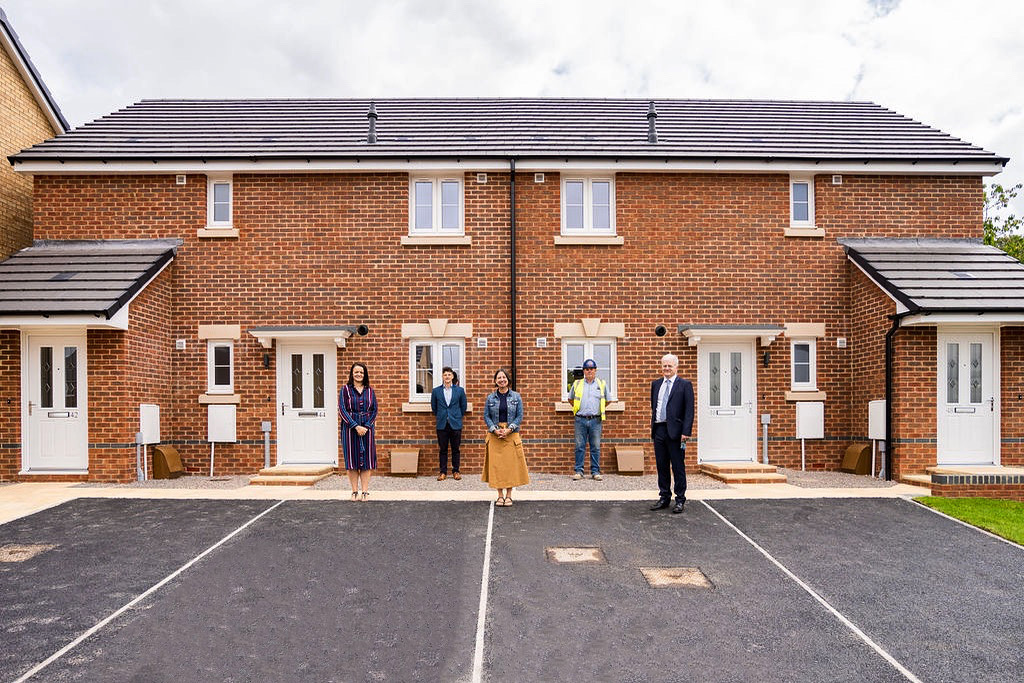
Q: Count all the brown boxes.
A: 4